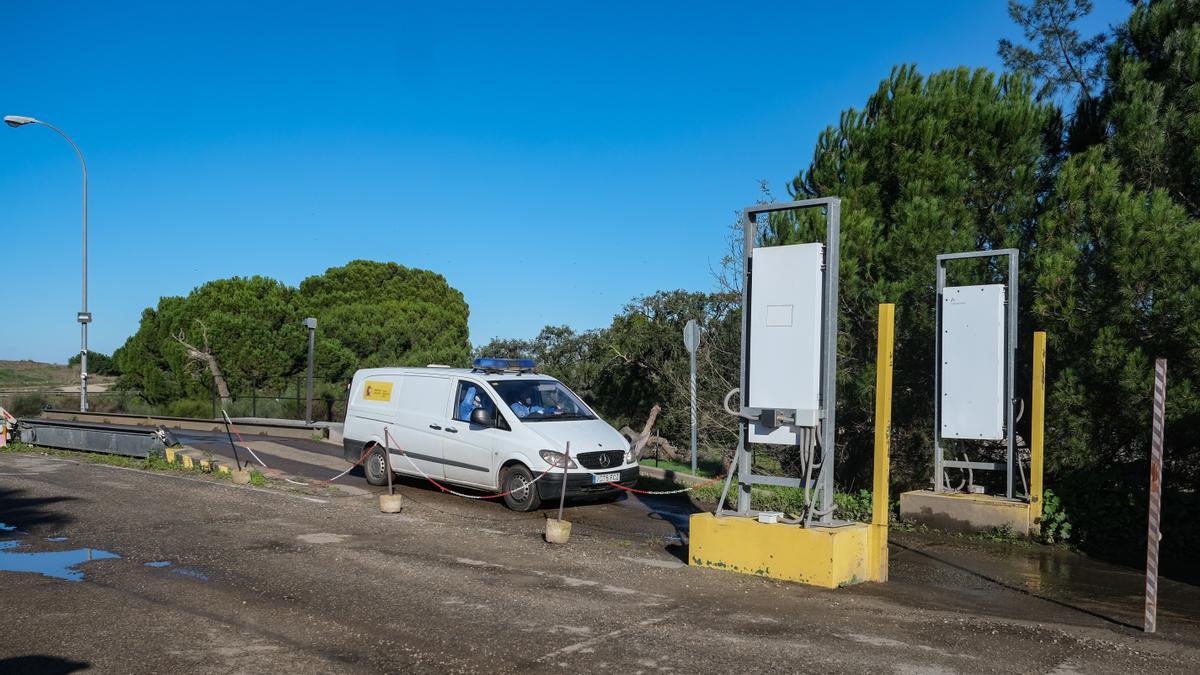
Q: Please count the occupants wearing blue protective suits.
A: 2